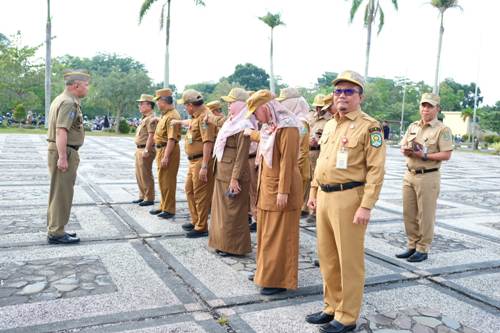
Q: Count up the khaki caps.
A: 12